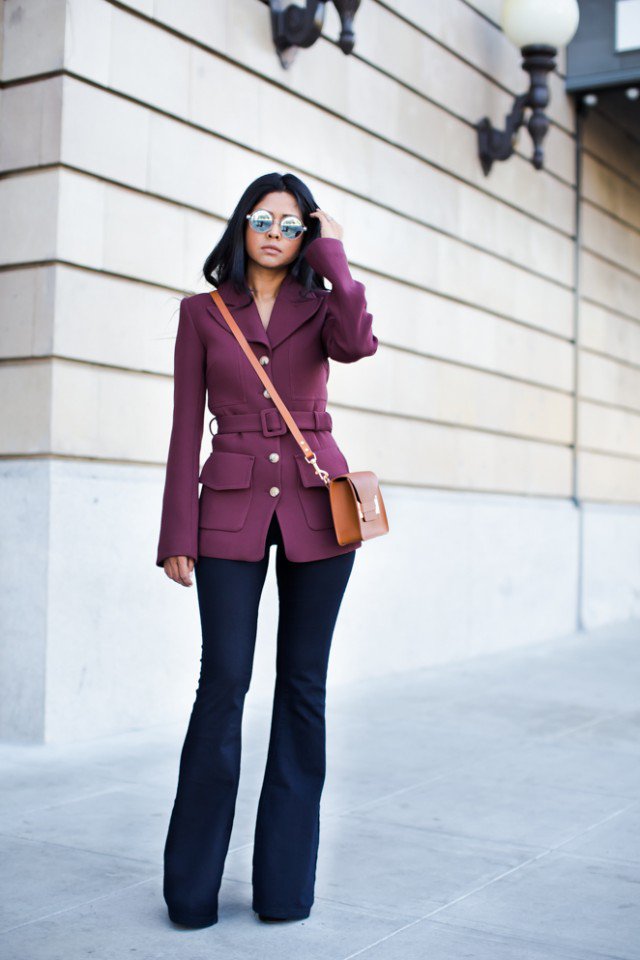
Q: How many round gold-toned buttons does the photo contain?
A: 4